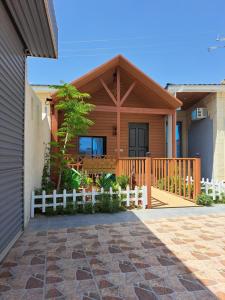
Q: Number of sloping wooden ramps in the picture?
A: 1